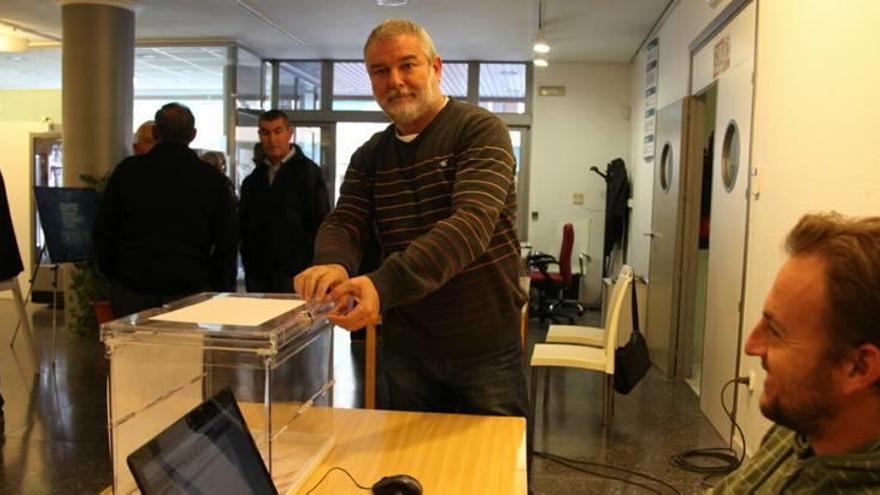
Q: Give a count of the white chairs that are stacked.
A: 2